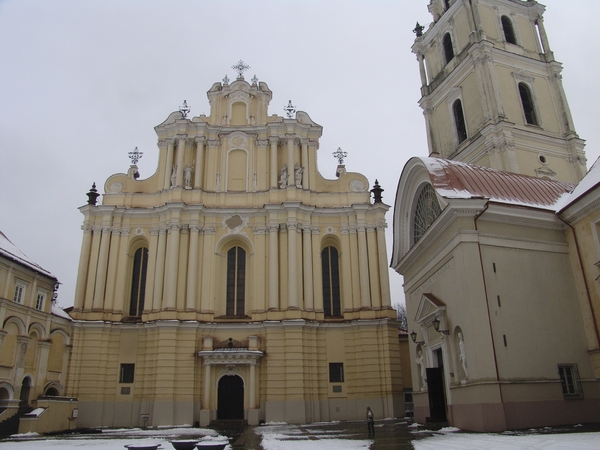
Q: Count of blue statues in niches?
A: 0